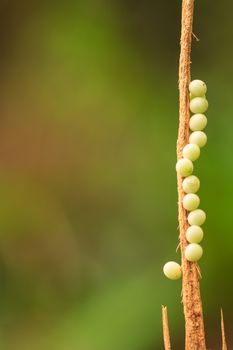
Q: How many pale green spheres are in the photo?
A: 12